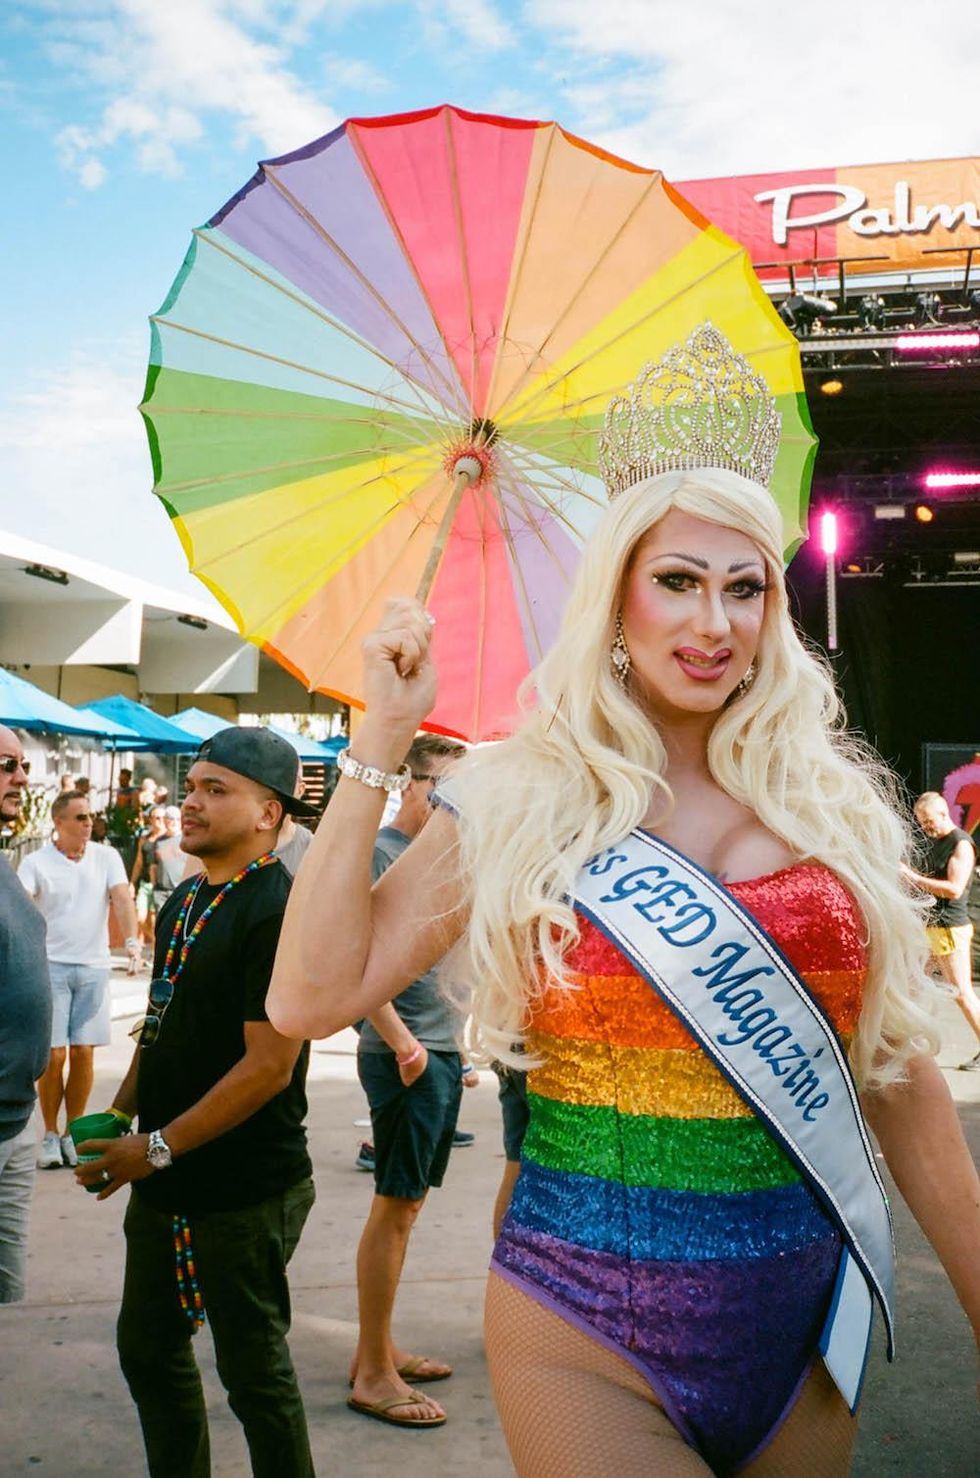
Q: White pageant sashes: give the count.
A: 1